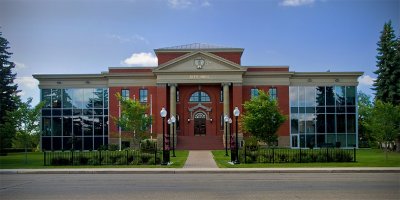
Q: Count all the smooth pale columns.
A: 2